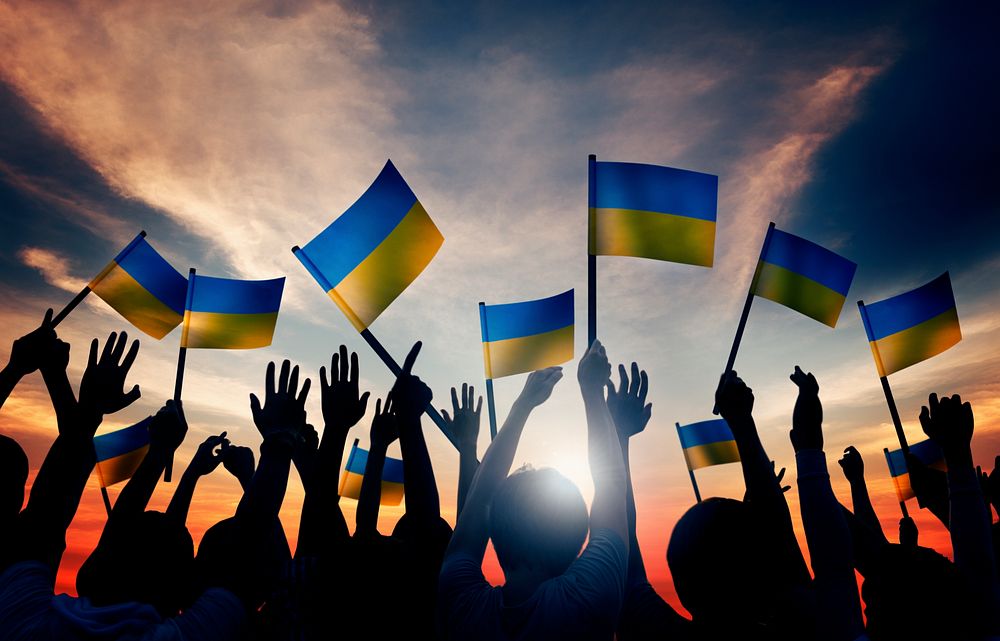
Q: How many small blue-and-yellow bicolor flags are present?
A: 11